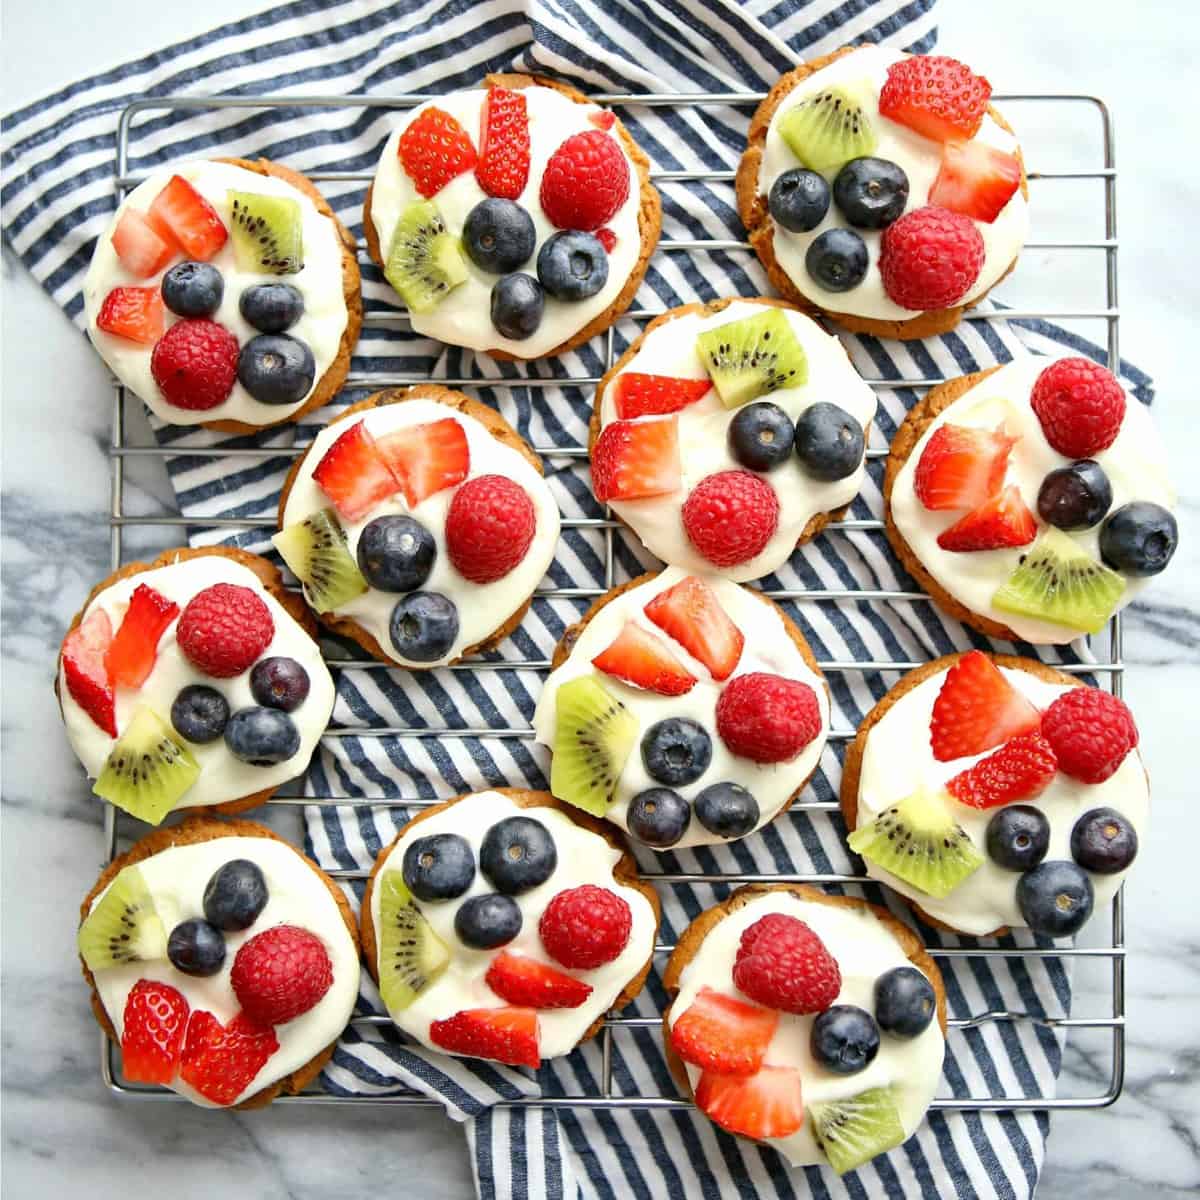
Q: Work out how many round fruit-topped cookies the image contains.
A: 12